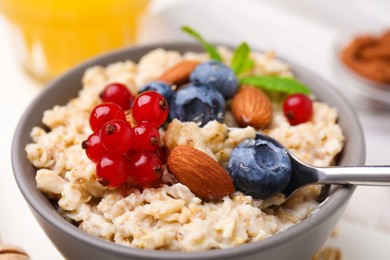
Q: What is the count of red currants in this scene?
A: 9